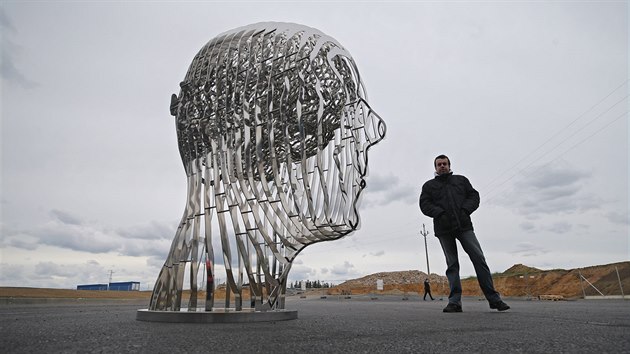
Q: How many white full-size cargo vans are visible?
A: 0